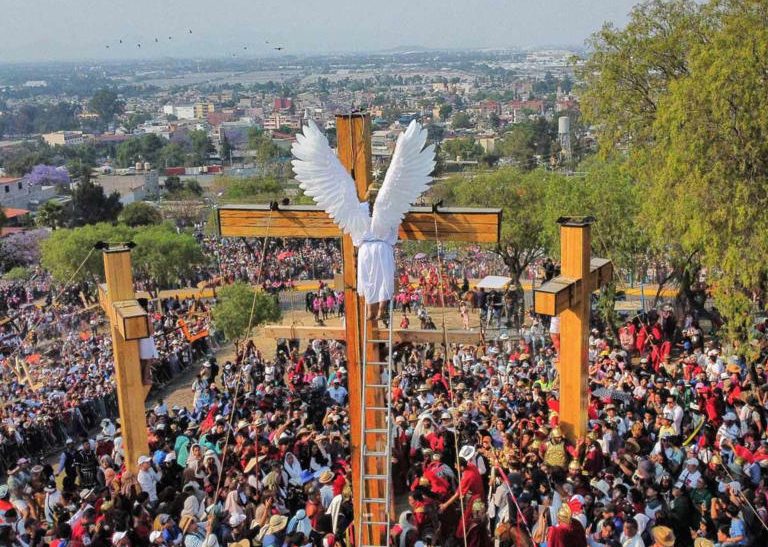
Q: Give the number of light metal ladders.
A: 1